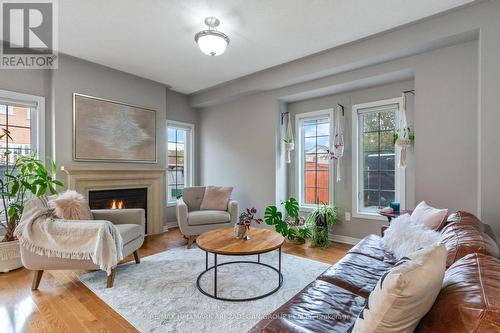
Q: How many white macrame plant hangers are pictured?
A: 3